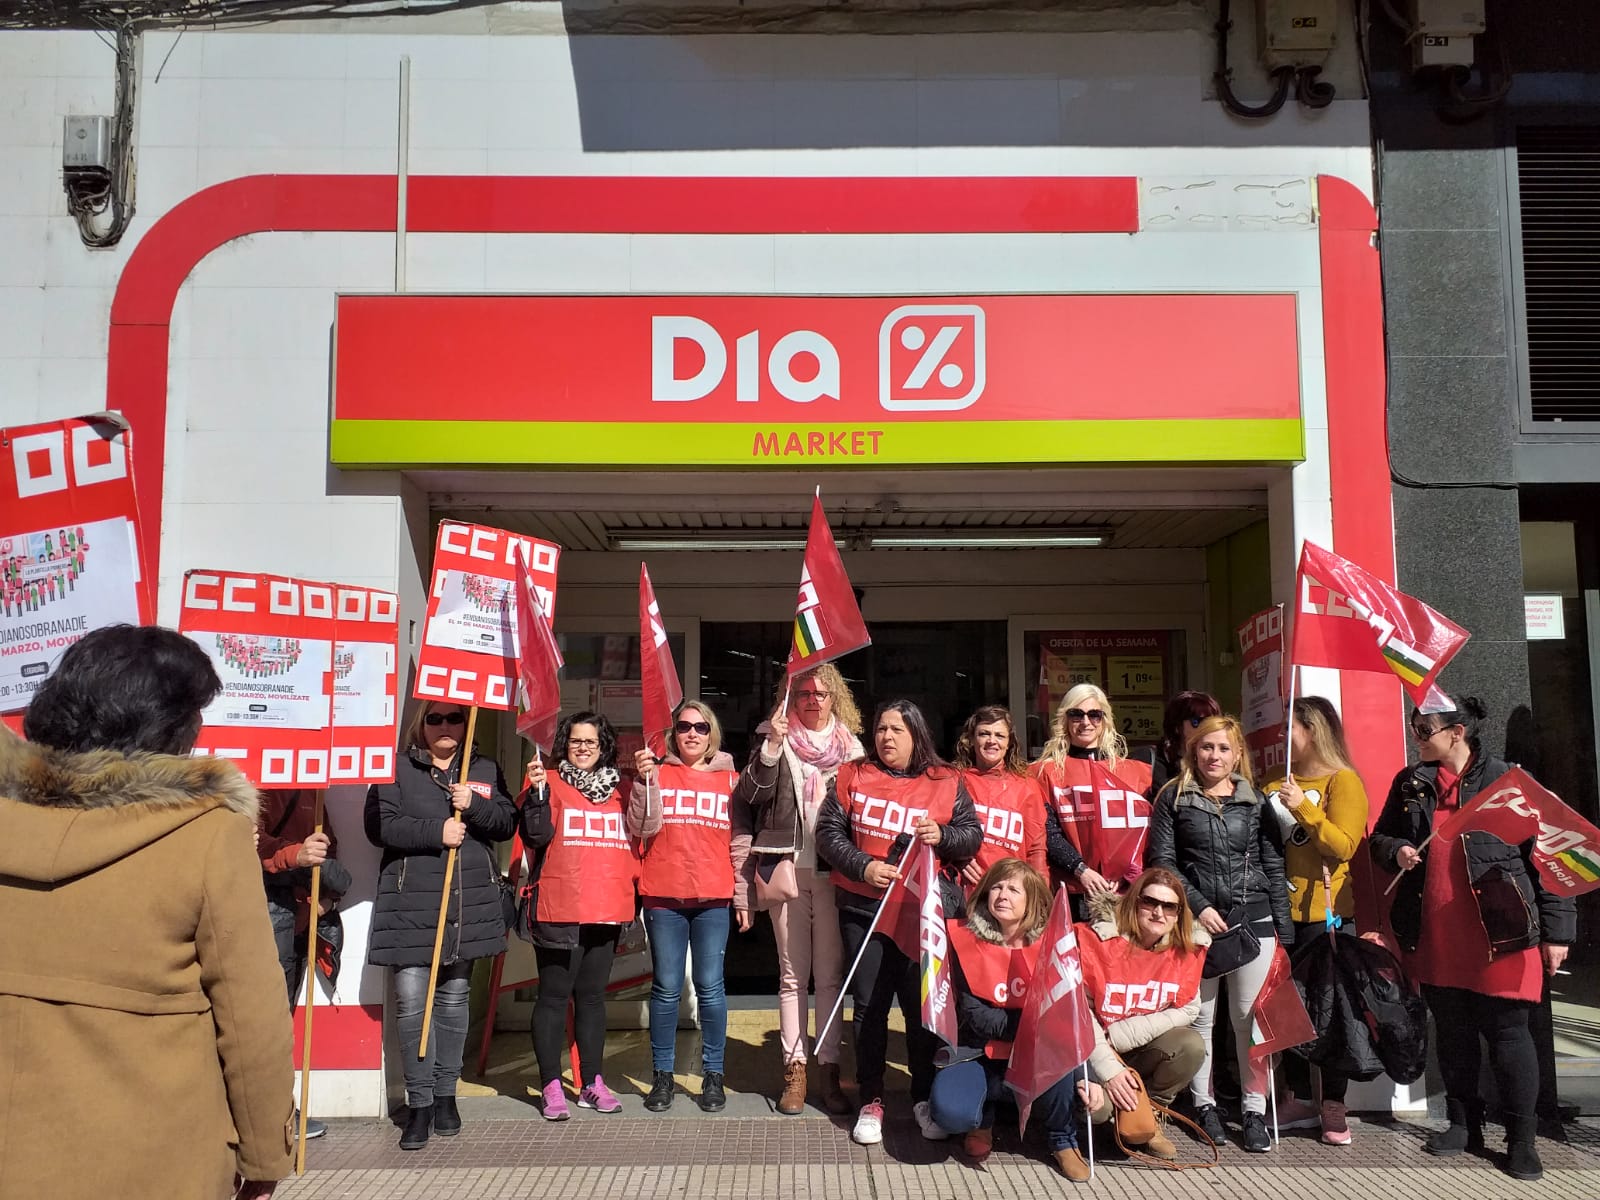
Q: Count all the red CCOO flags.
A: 9